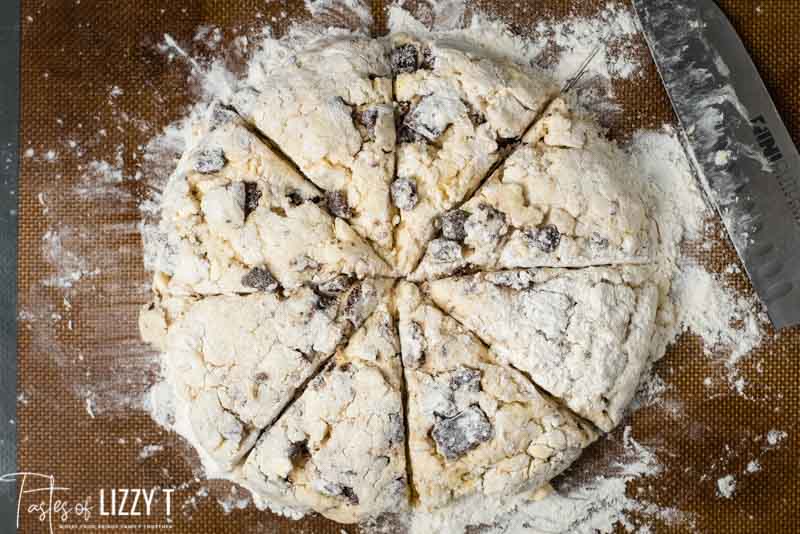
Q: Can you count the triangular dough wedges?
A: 8